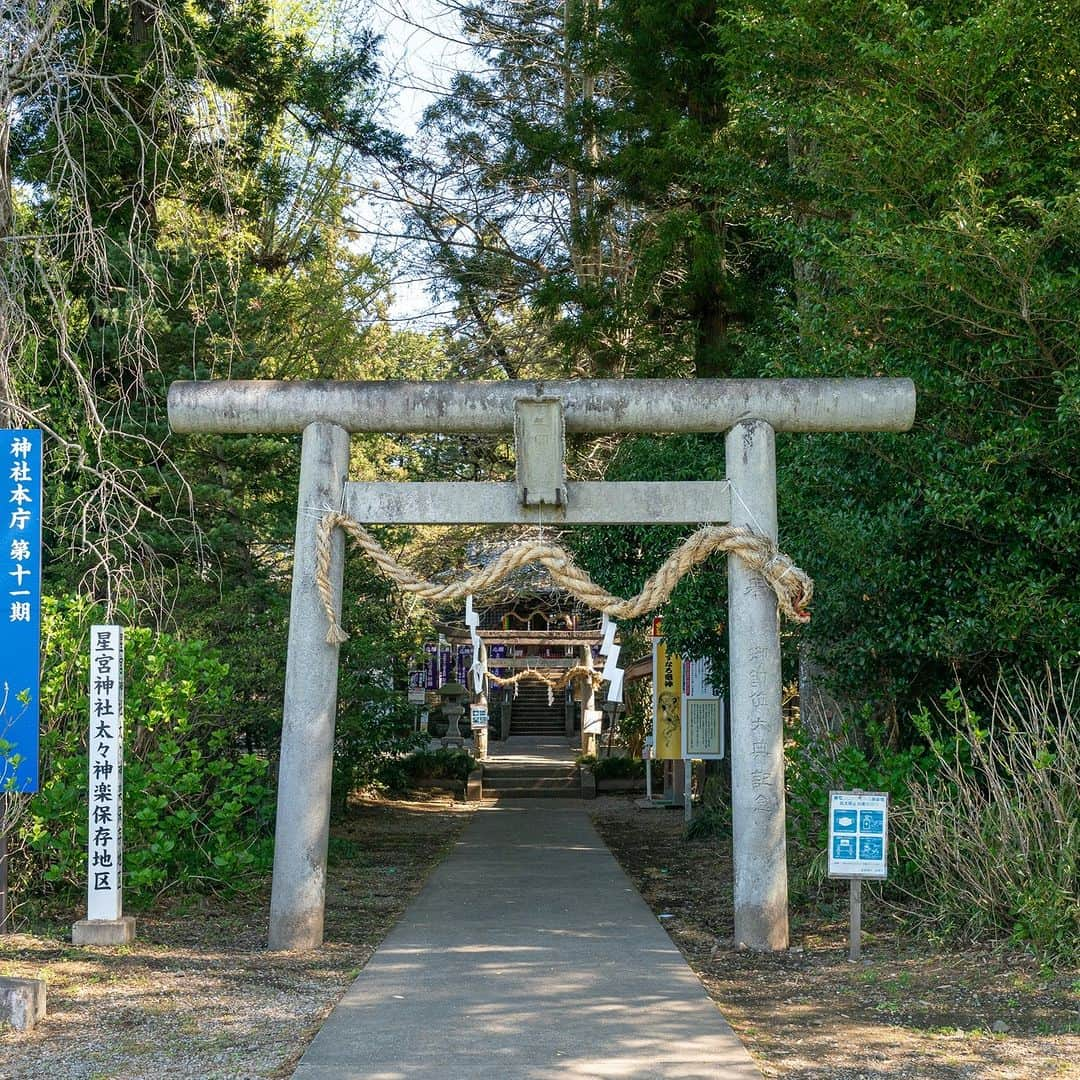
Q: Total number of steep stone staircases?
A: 1